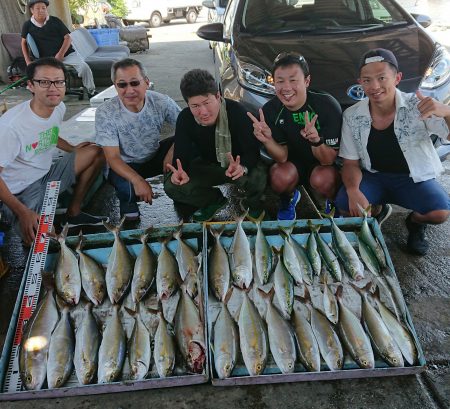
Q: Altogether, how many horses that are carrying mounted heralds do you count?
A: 0